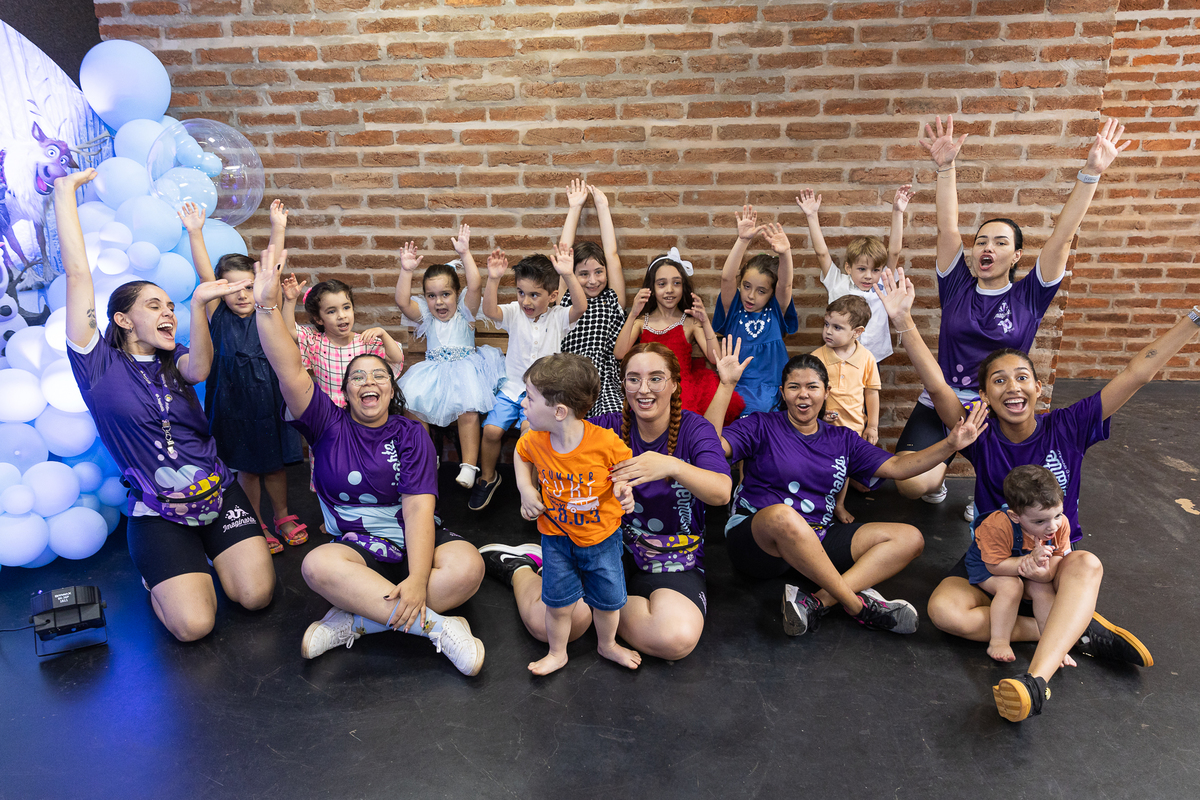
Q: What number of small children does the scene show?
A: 11